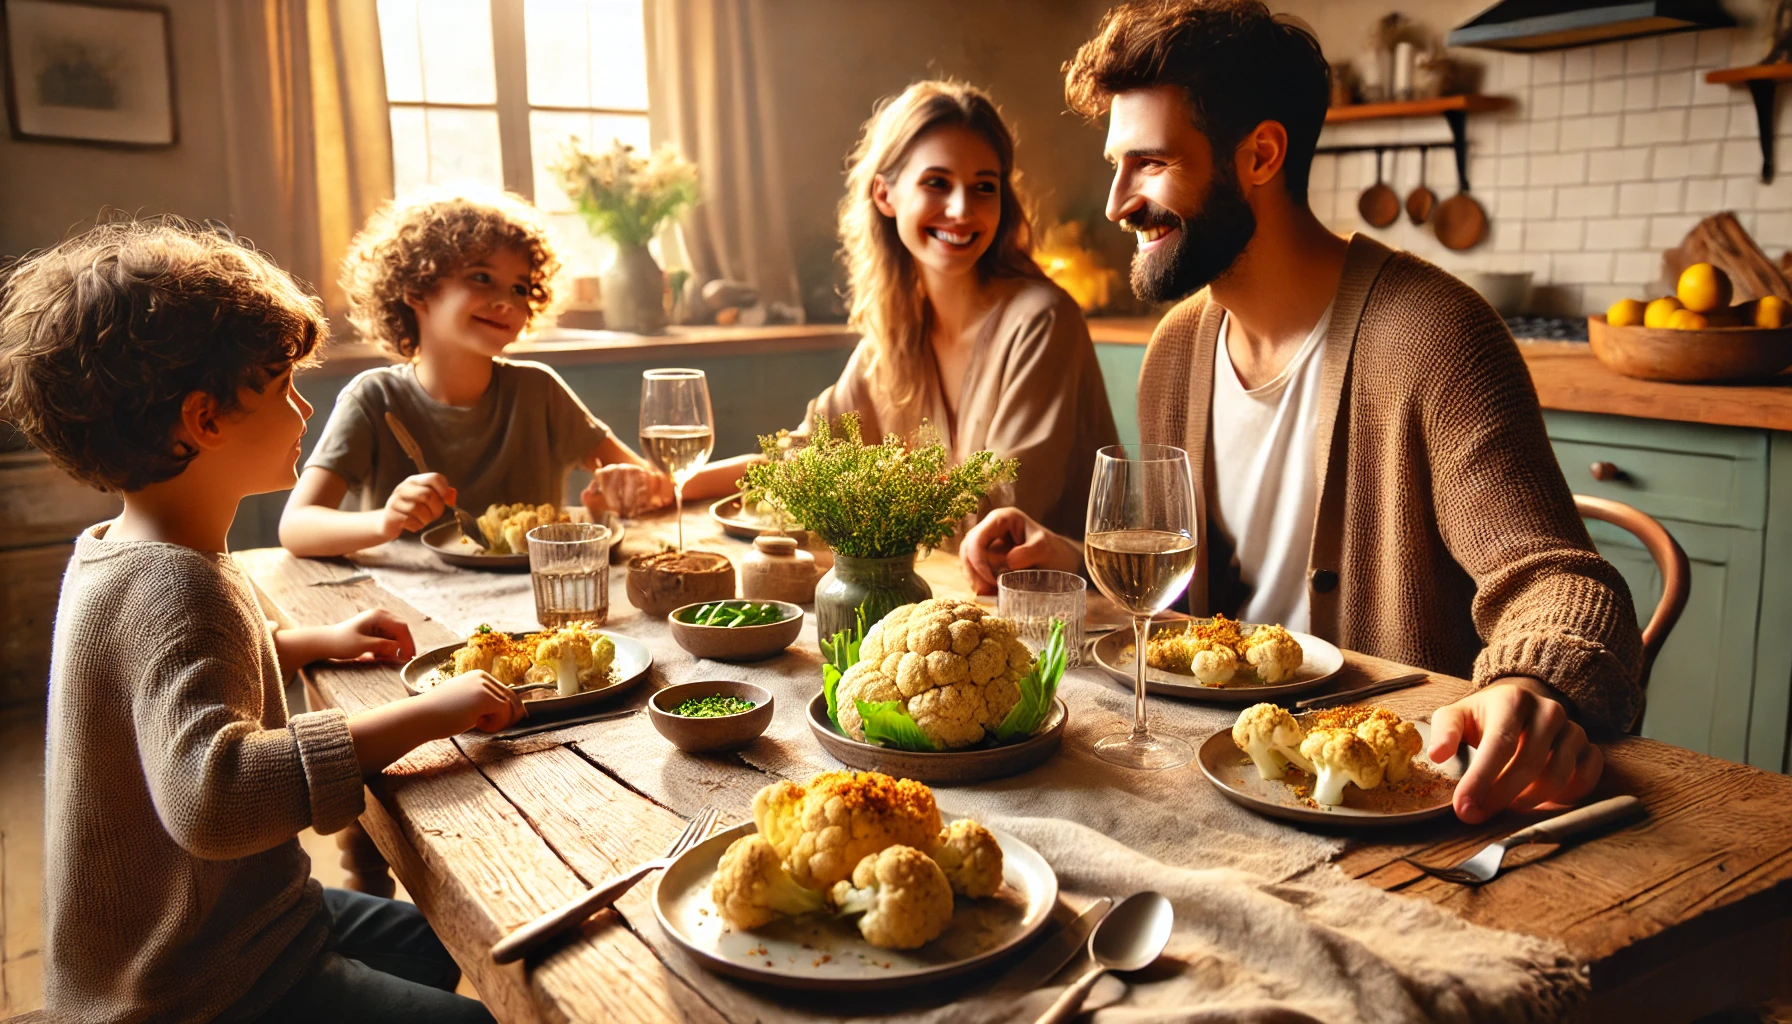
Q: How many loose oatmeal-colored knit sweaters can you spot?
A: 1